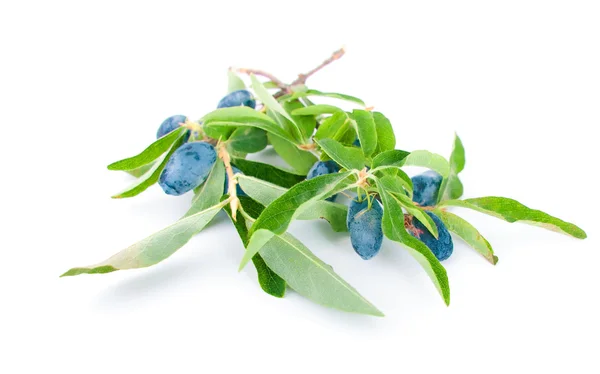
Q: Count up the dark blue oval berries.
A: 8